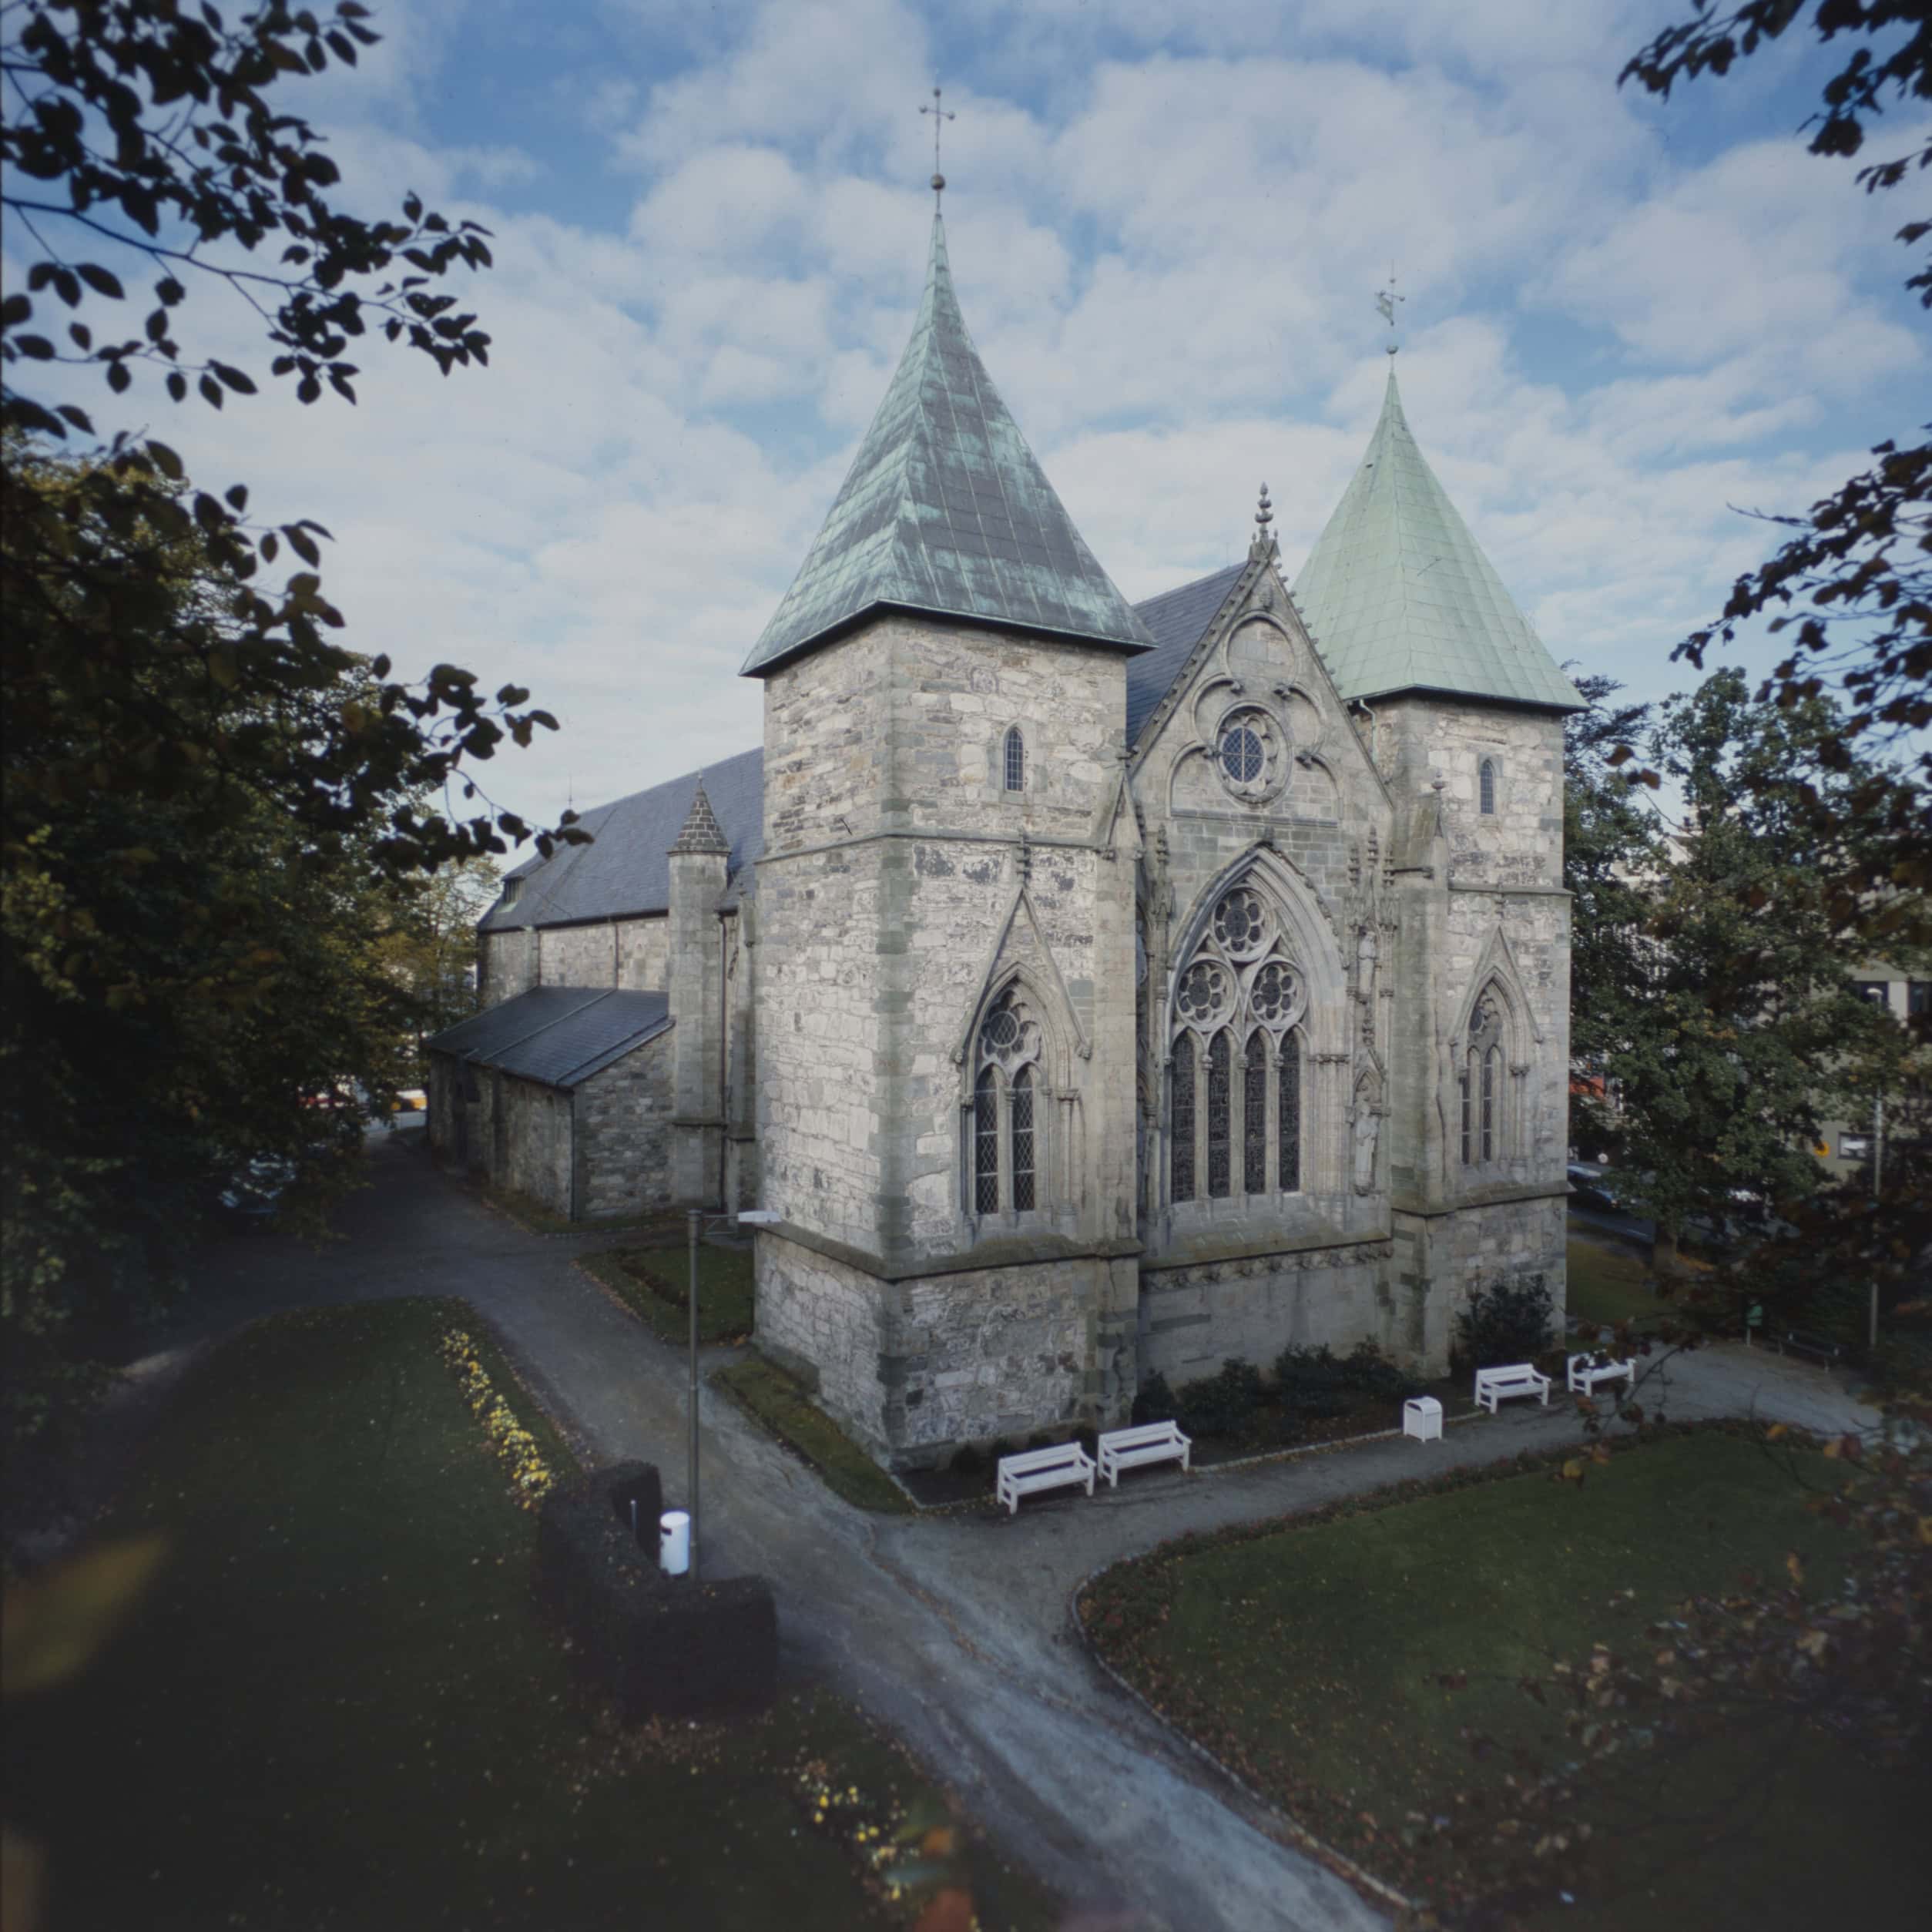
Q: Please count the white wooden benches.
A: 4